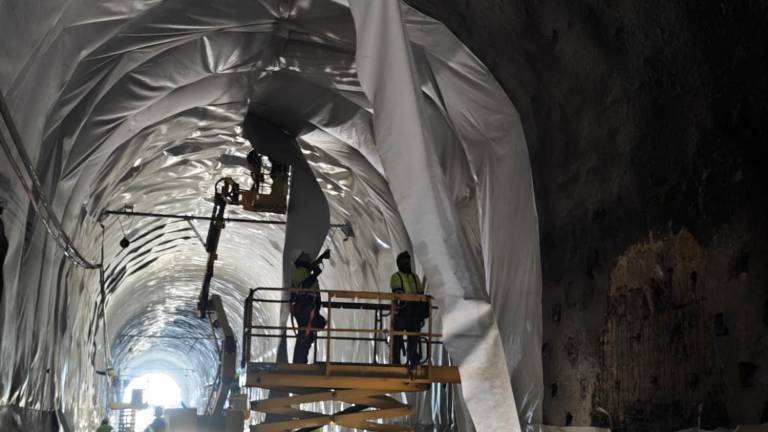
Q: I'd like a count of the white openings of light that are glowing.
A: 1